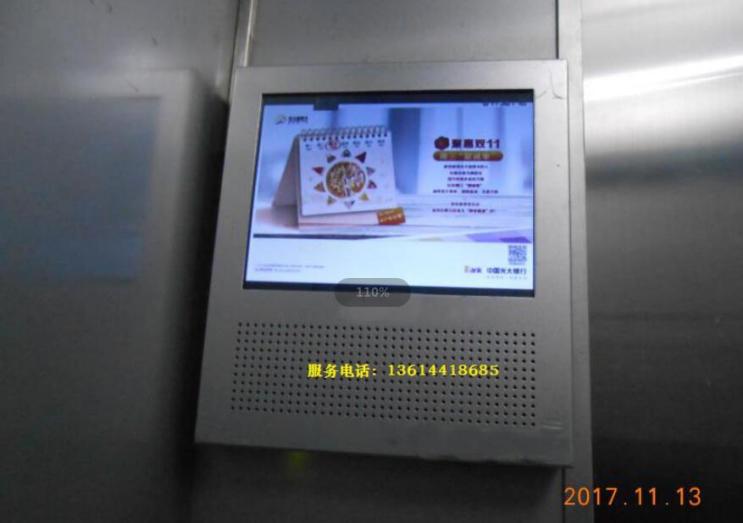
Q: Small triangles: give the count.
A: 10